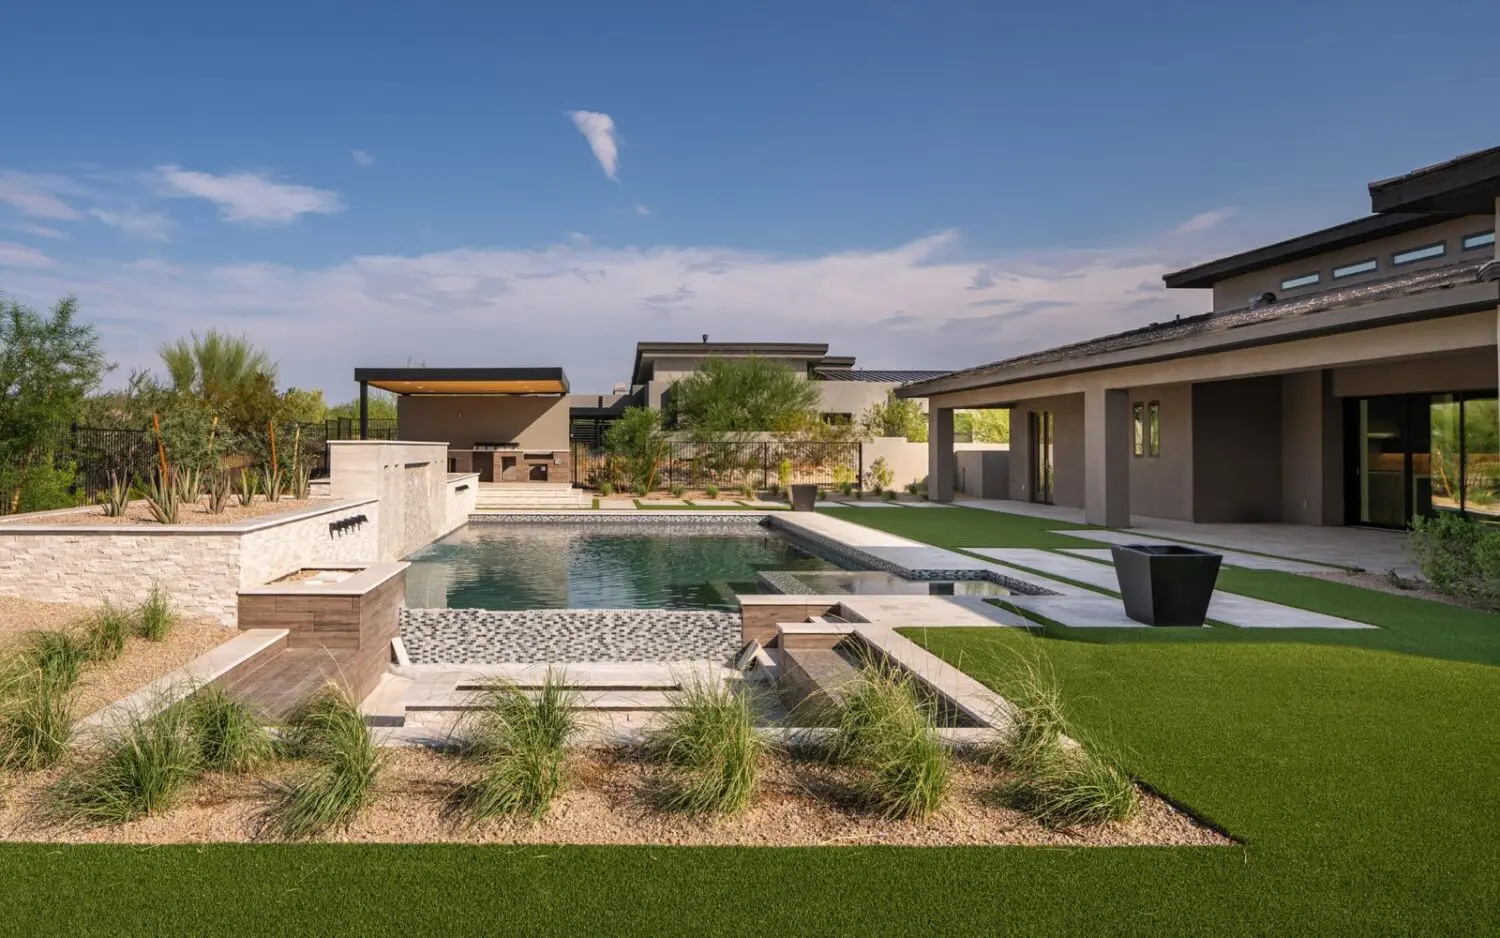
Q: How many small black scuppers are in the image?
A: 5